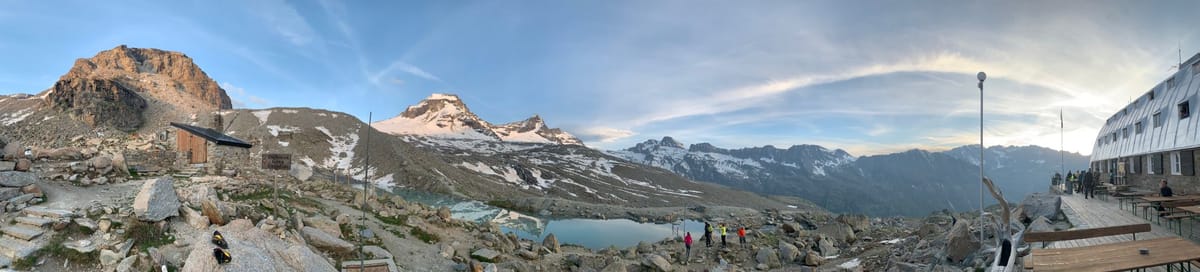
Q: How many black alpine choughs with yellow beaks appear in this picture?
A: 0